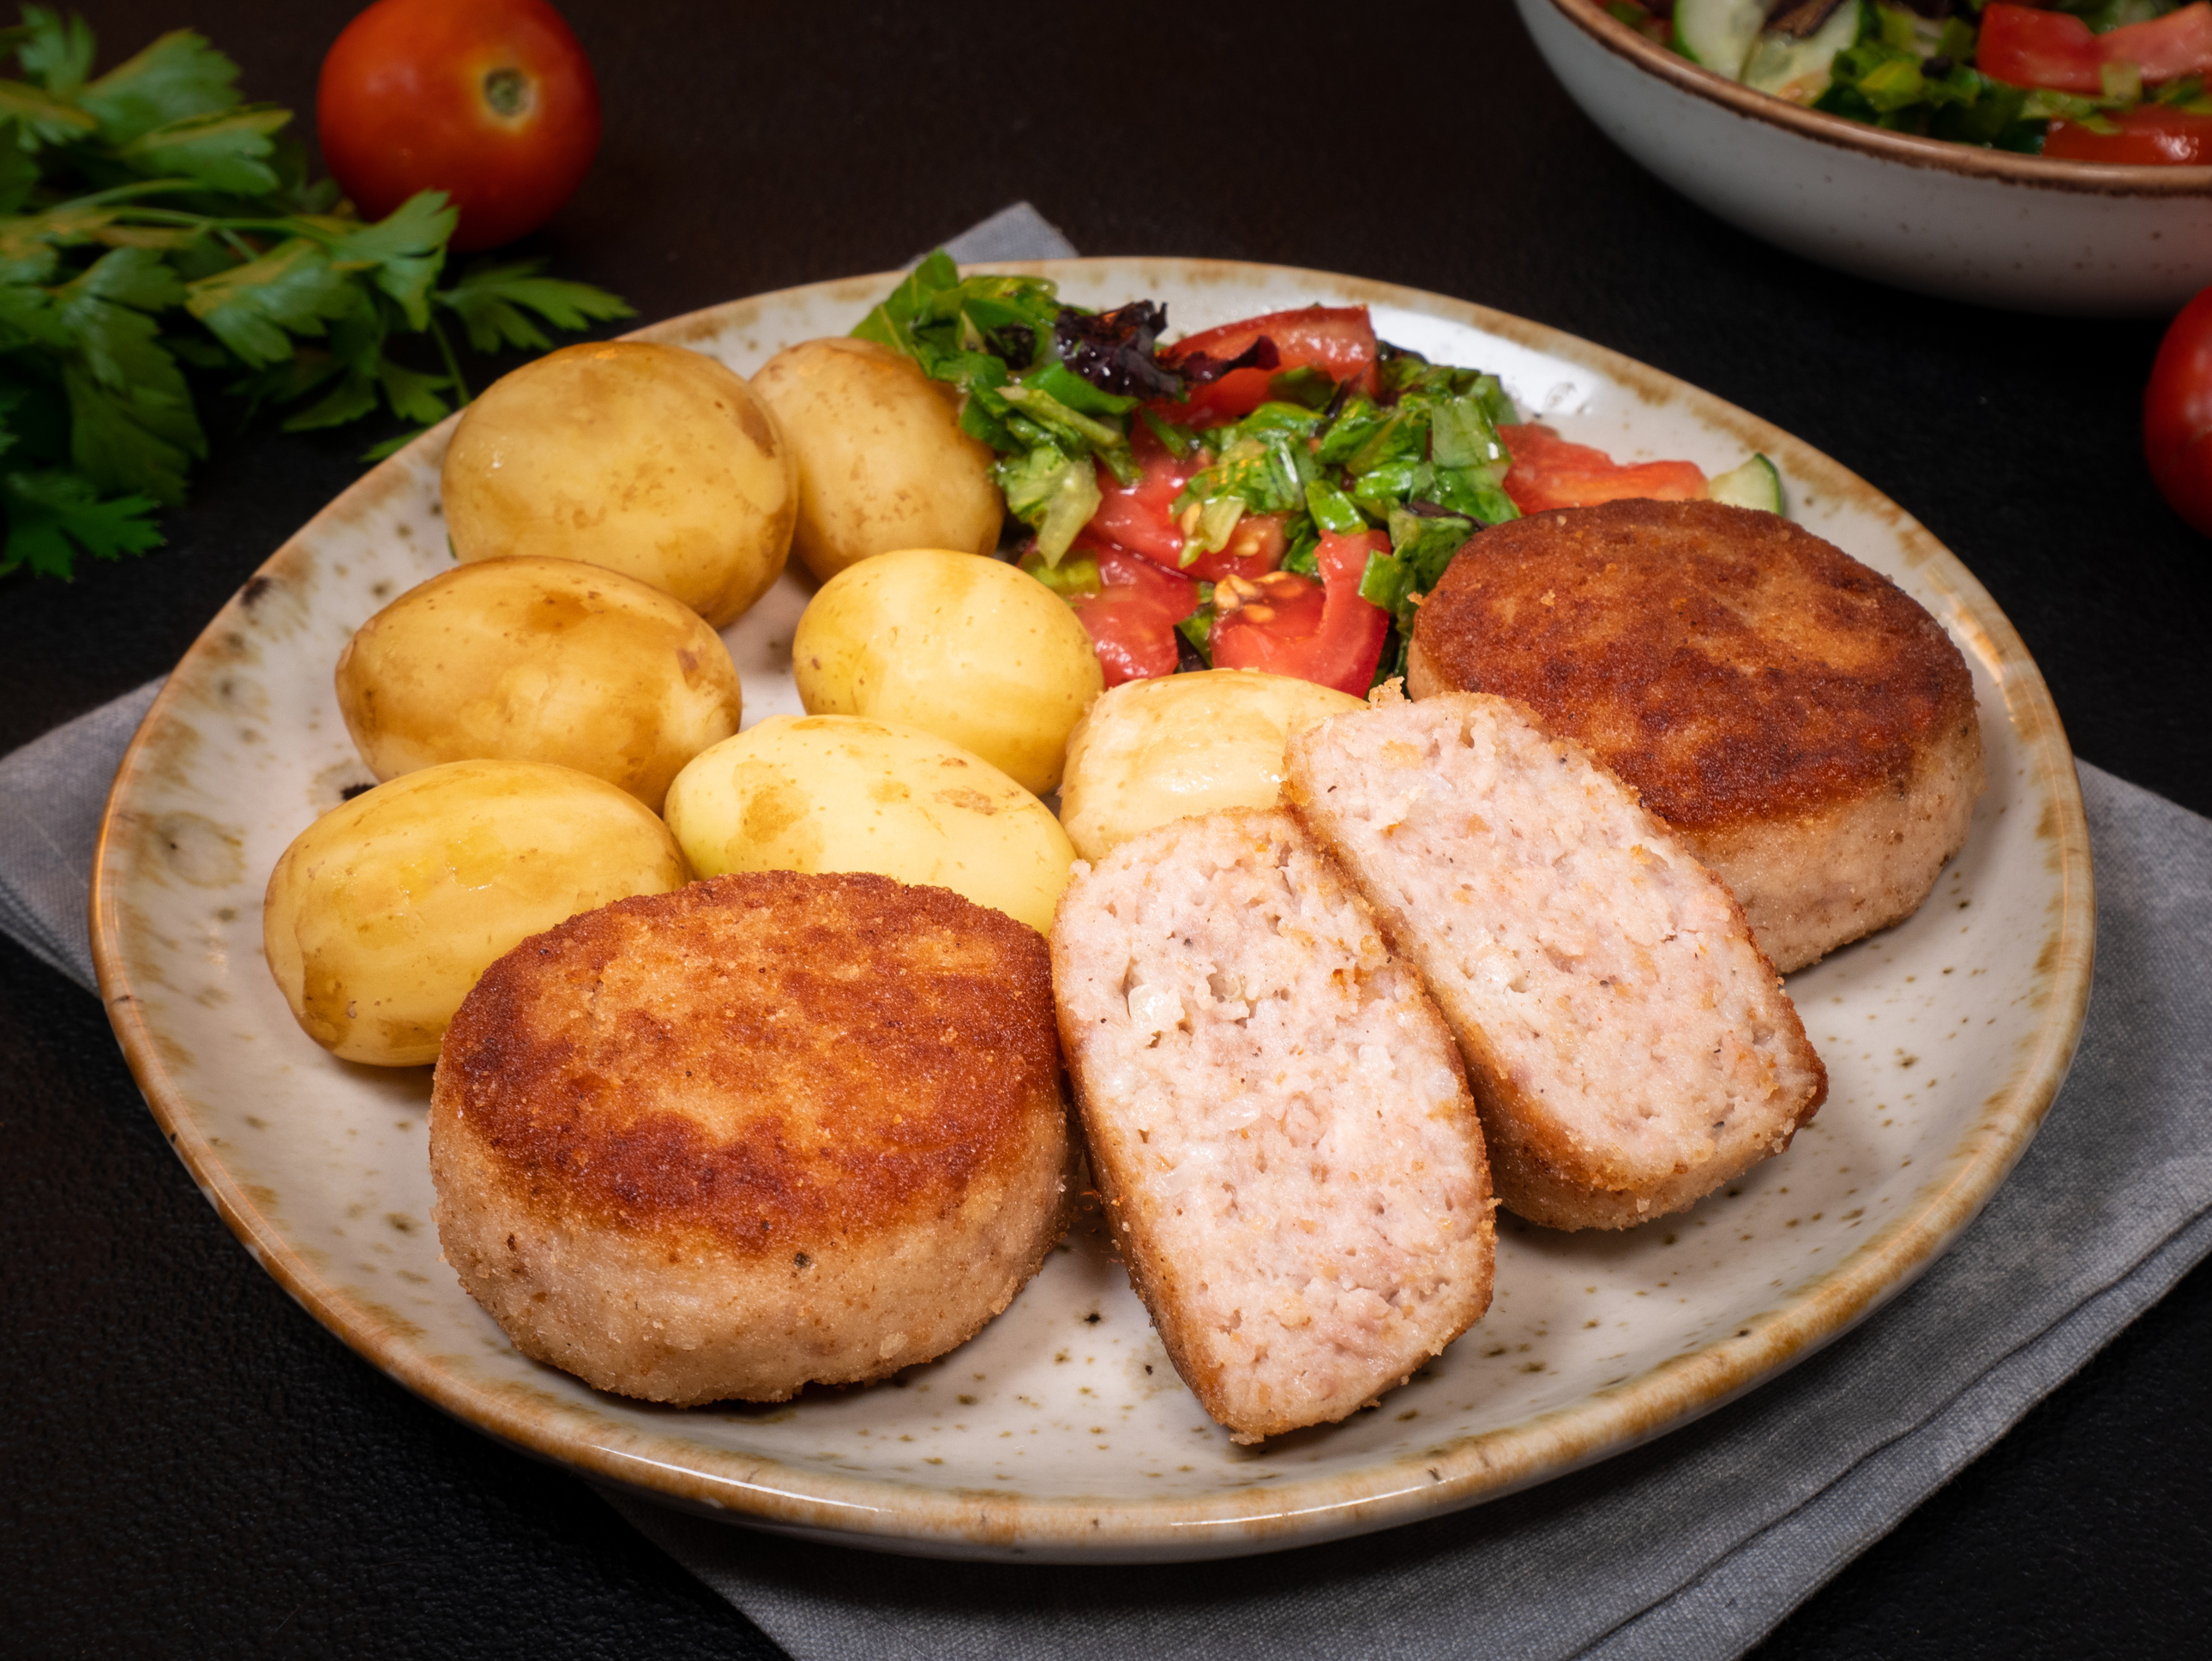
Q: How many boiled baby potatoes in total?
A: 7